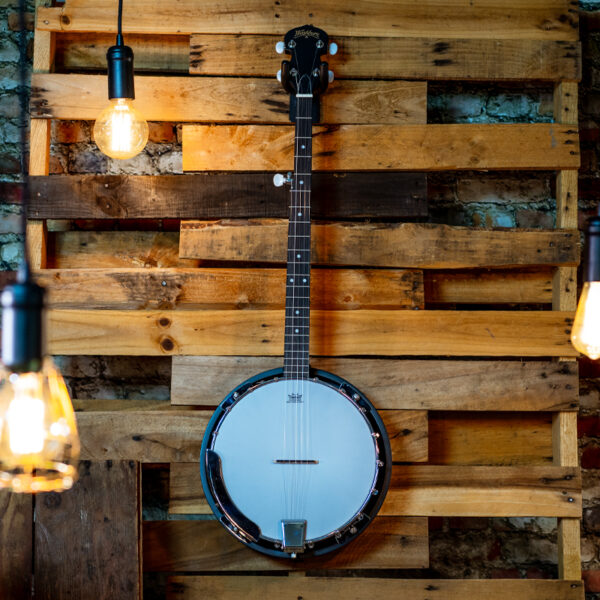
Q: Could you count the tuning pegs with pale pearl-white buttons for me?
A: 5